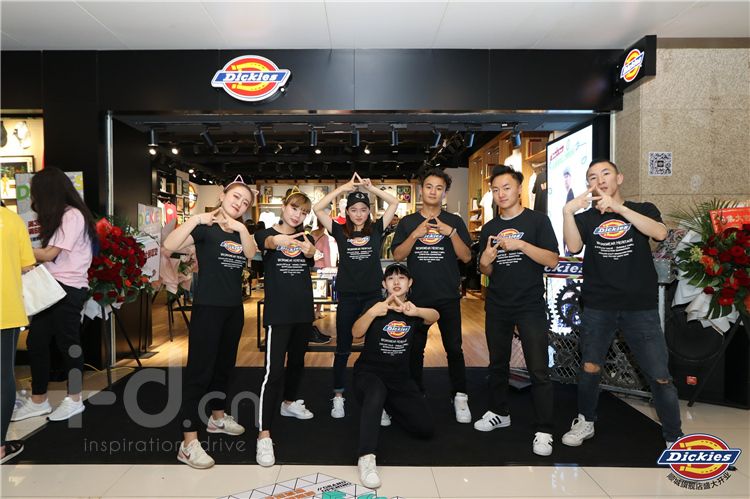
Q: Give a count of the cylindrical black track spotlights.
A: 9